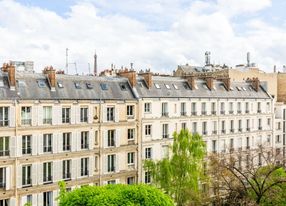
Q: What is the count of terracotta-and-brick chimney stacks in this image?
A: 8